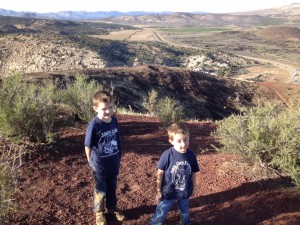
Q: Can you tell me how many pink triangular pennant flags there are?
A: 0